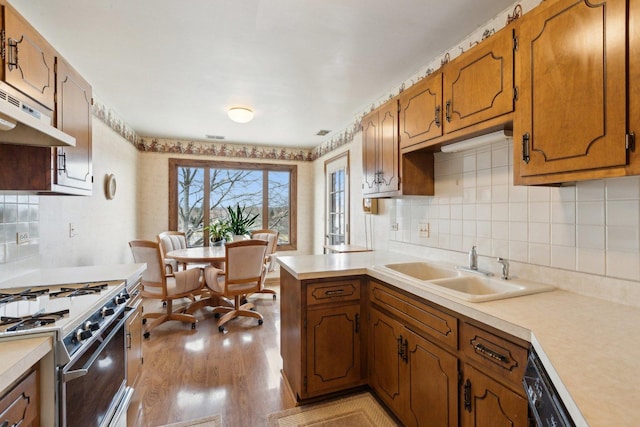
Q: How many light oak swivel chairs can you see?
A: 4